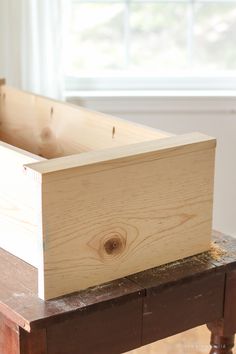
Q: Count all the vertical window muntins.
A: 2